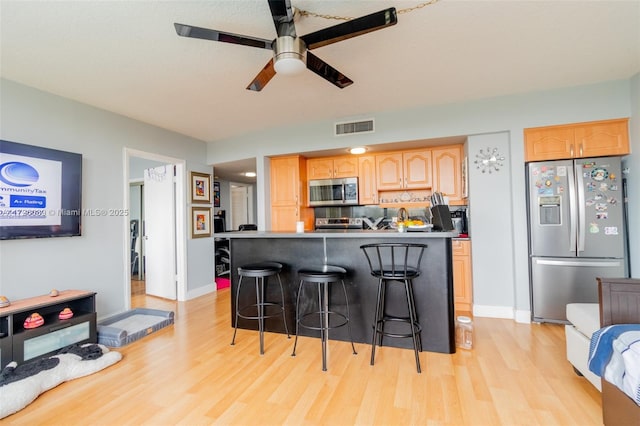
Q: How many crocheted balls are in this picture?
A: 0